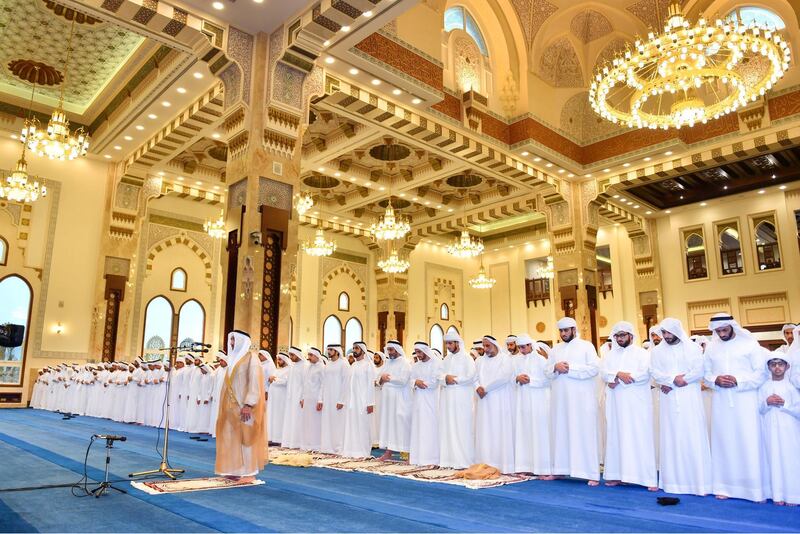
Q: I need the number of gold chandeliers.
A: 11